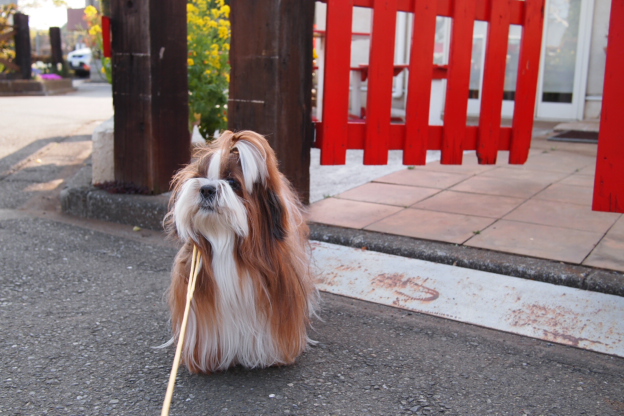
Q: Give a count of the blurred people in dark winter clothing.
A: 0